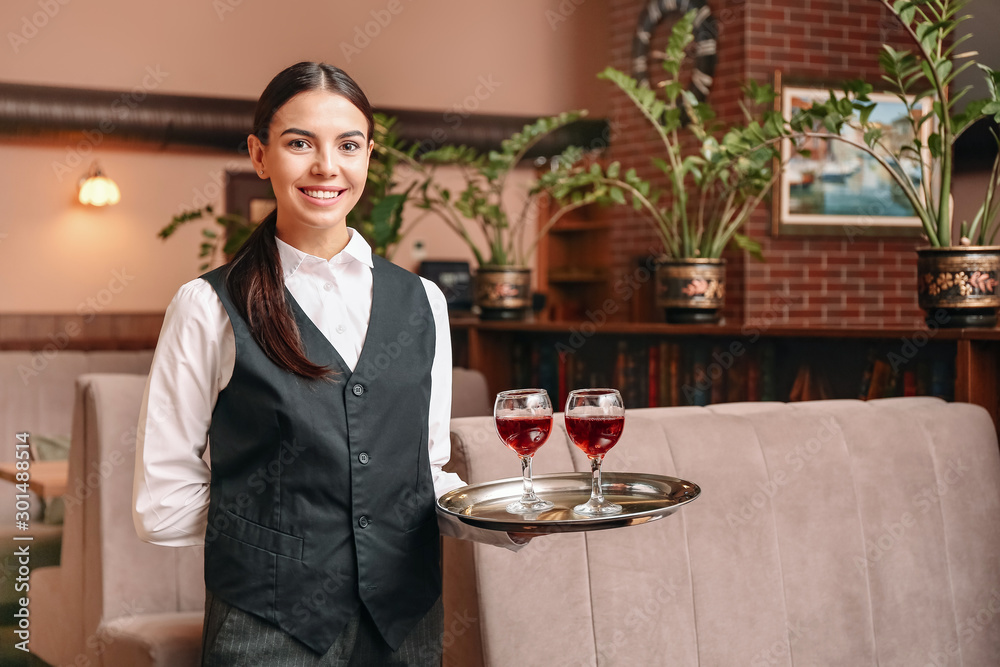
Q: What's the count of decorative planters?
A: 3